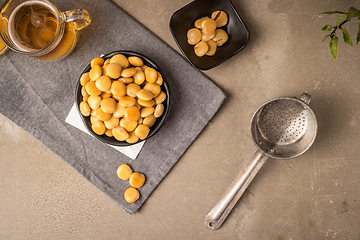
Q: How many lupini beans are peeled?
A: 8